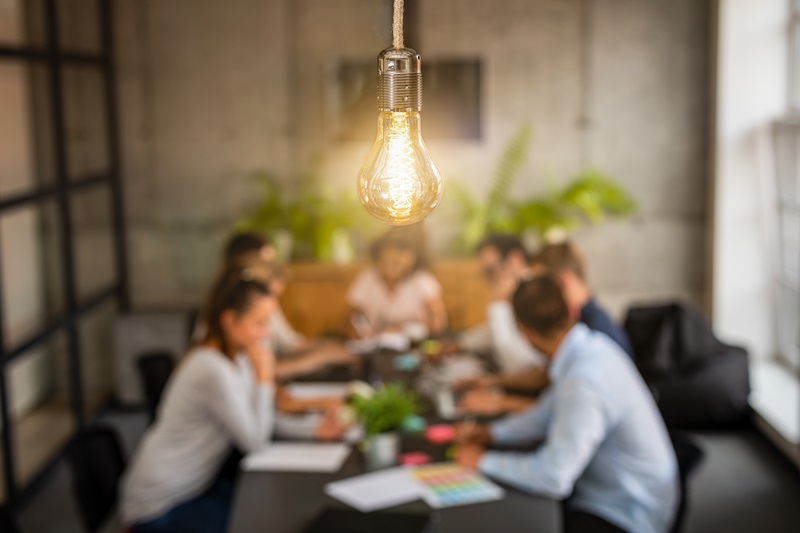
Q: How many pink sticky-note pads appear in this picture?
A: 2